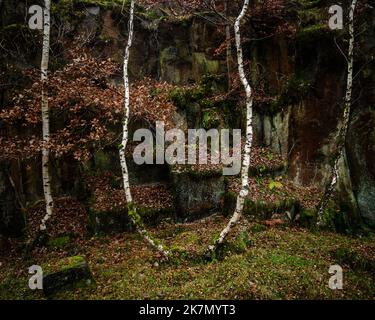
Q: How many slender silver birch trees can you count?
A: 4